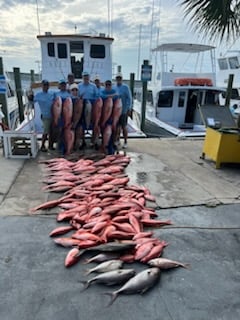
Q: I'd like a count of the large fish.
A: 9